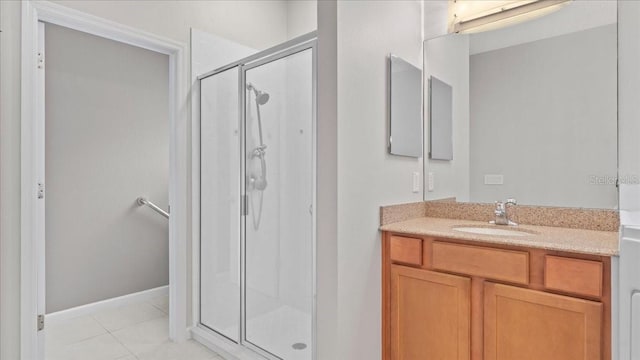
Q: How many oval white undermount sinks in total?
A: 1